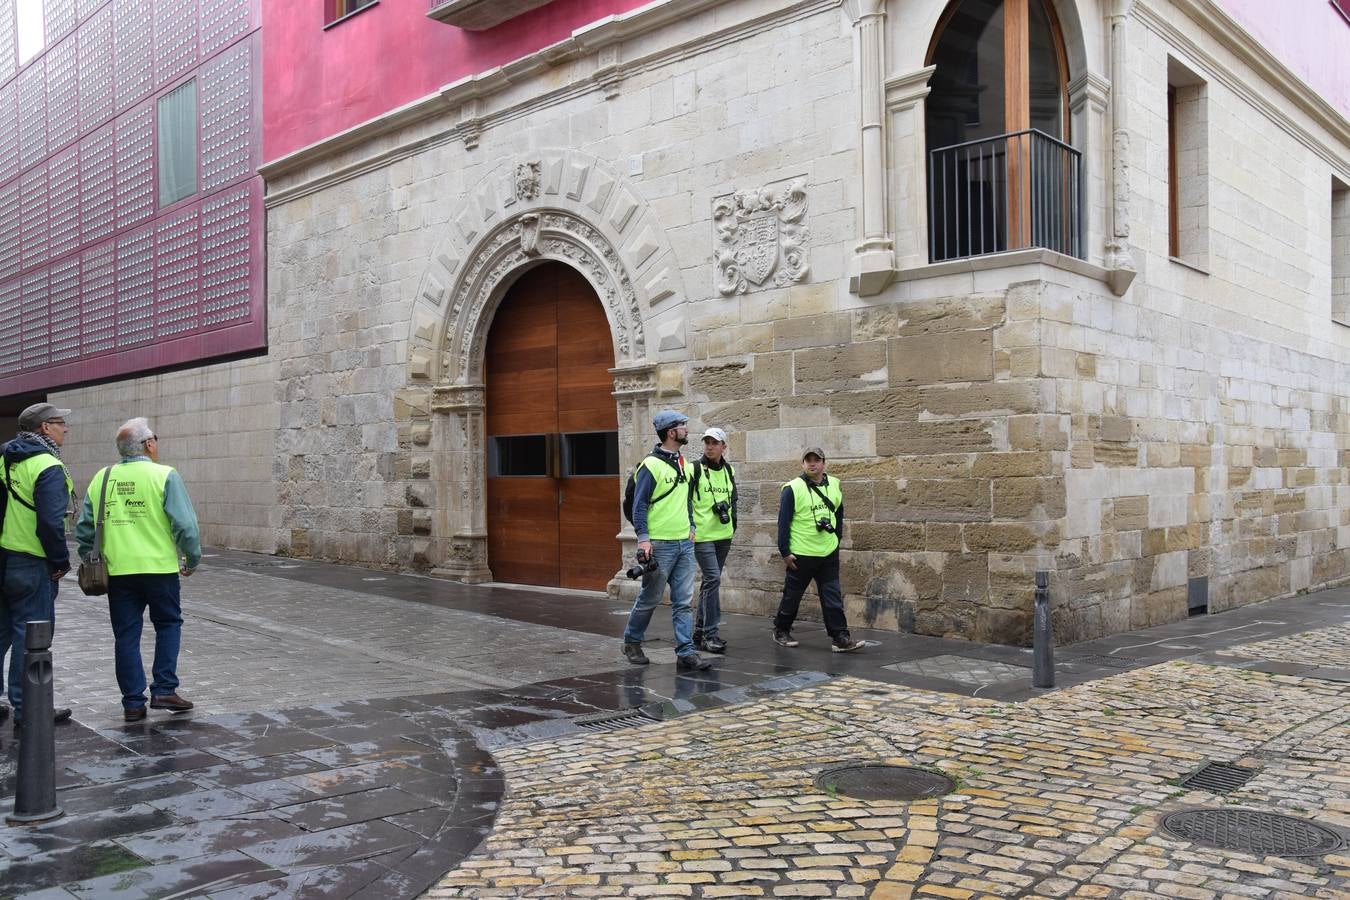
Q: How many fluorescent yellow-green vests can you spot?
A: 5